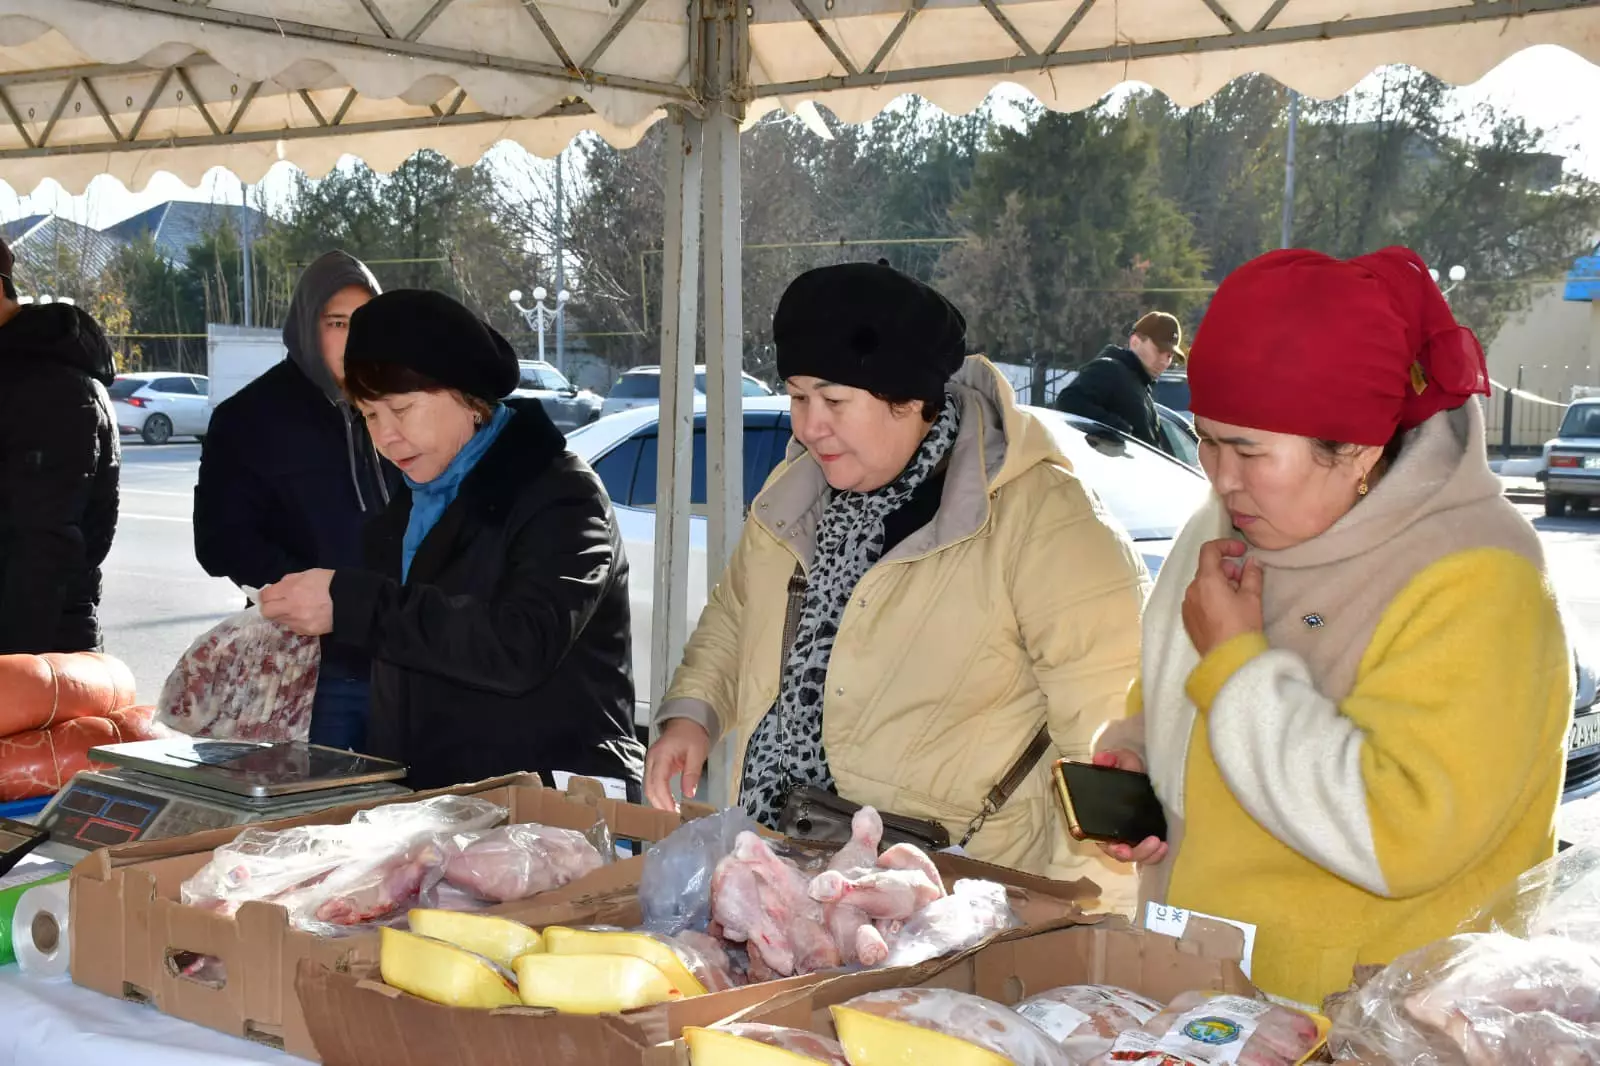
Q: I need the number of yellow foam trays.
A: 7